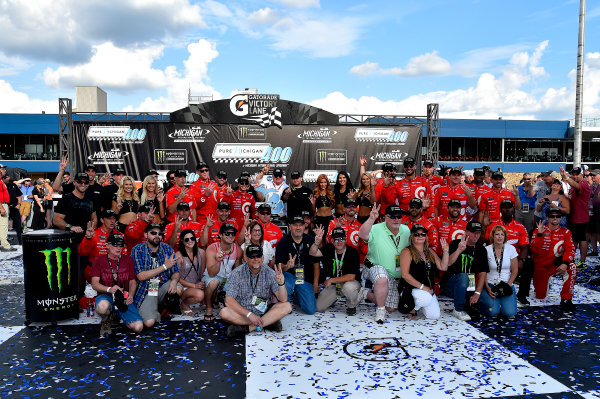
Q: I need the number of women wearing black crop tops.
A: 5